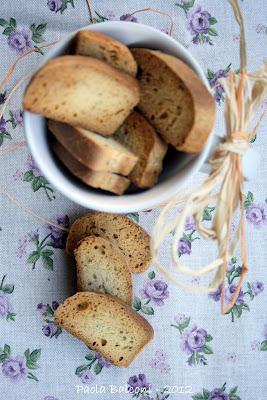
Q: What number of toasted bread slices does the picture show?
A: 9